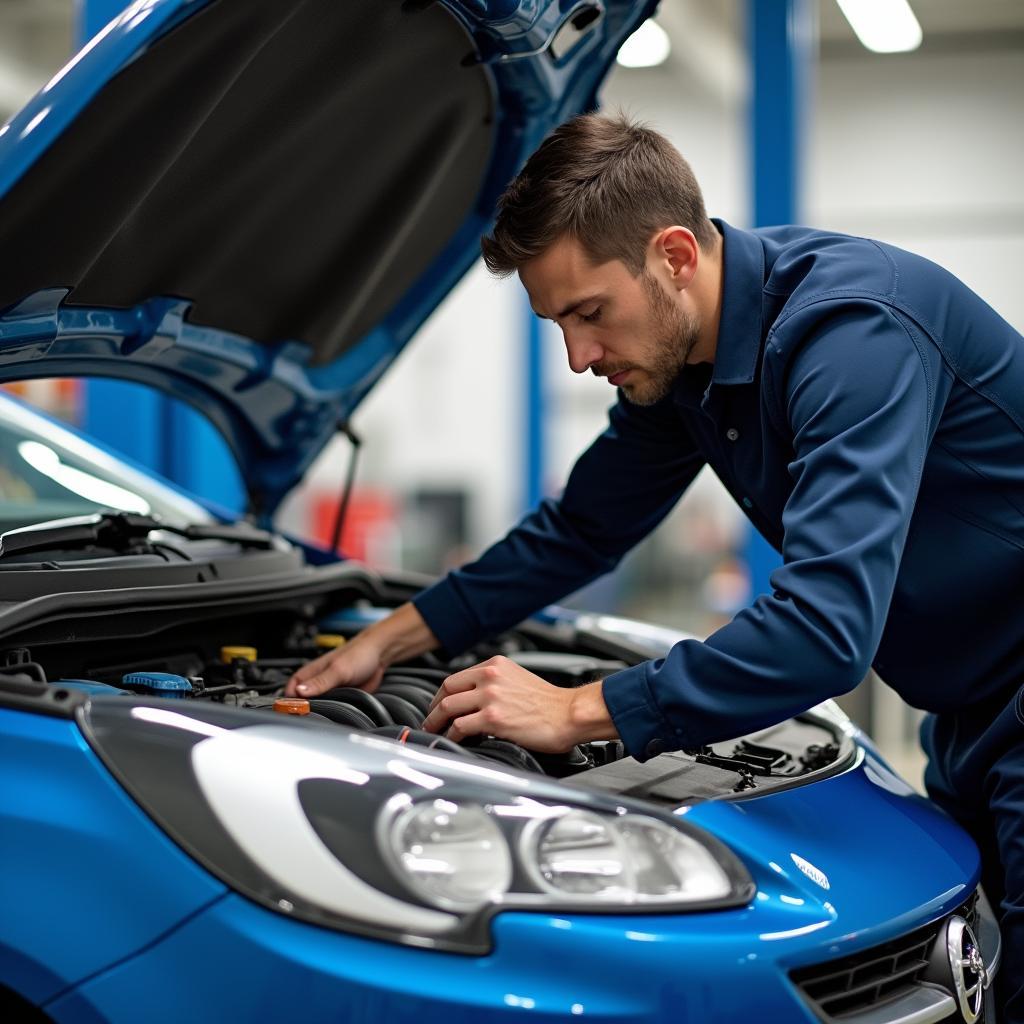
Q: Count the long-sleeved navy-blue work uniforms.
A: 1